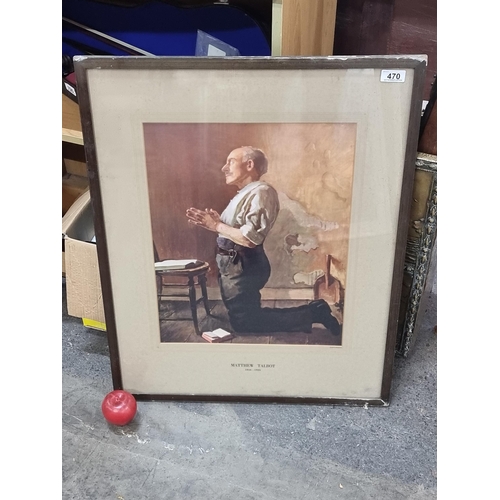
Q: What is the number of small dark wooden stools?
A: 1